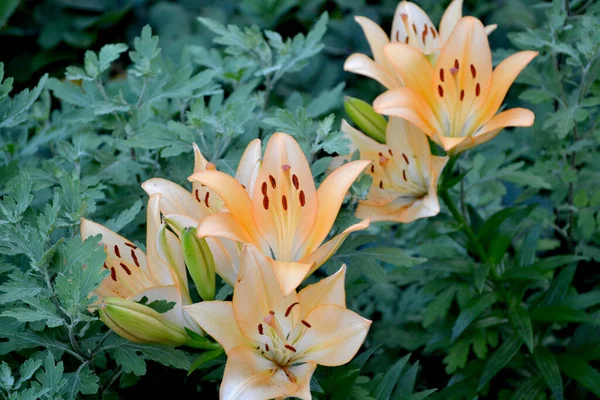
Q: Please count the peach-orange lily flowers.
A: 7